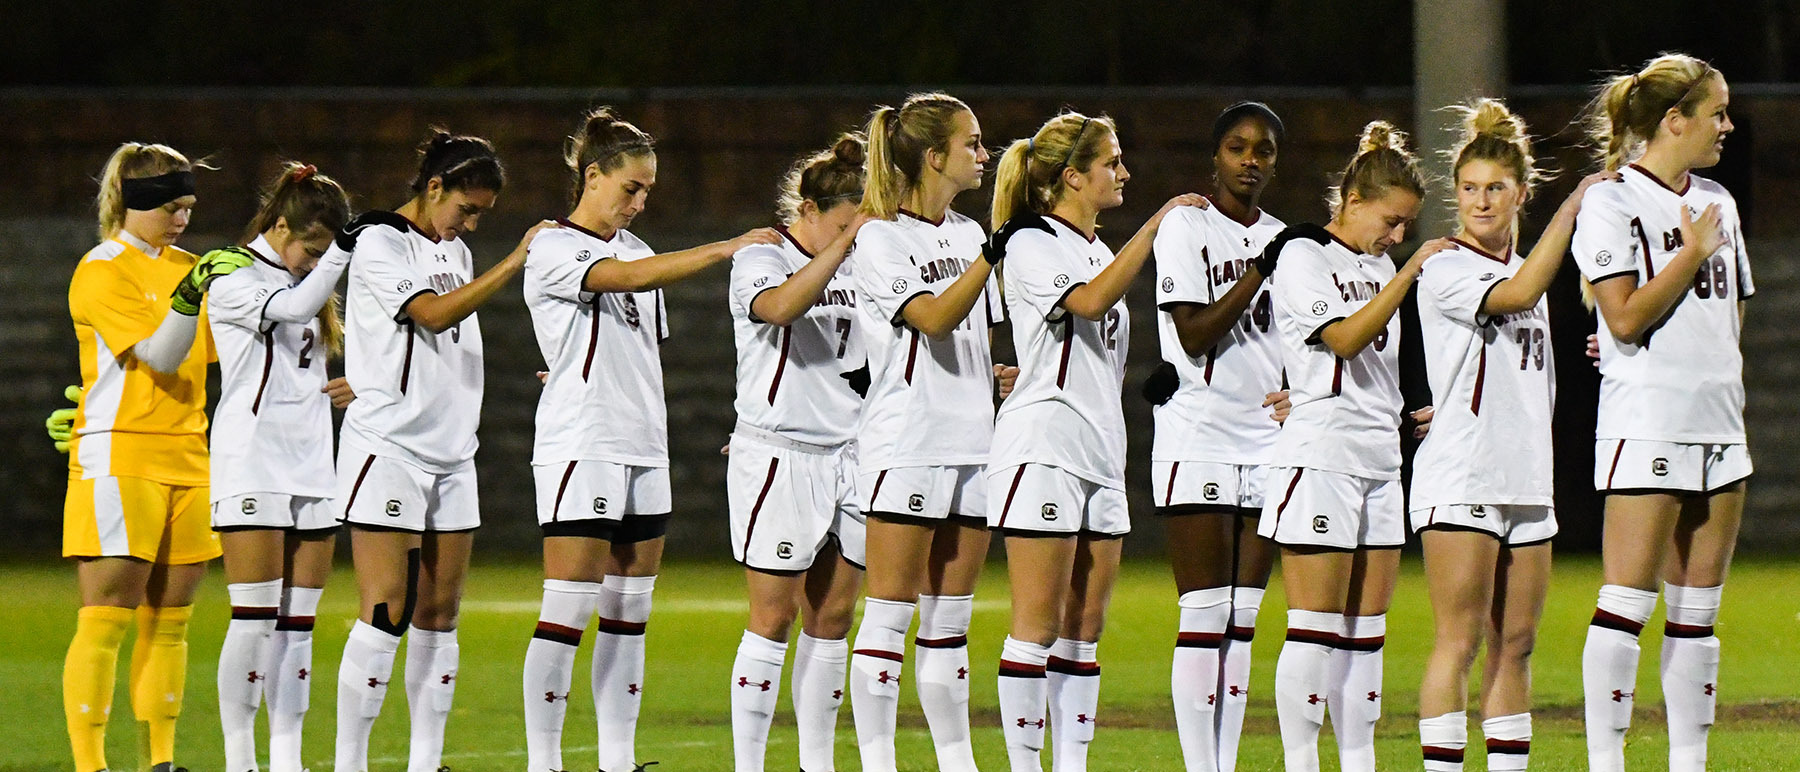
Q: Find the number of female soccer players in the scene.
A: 11